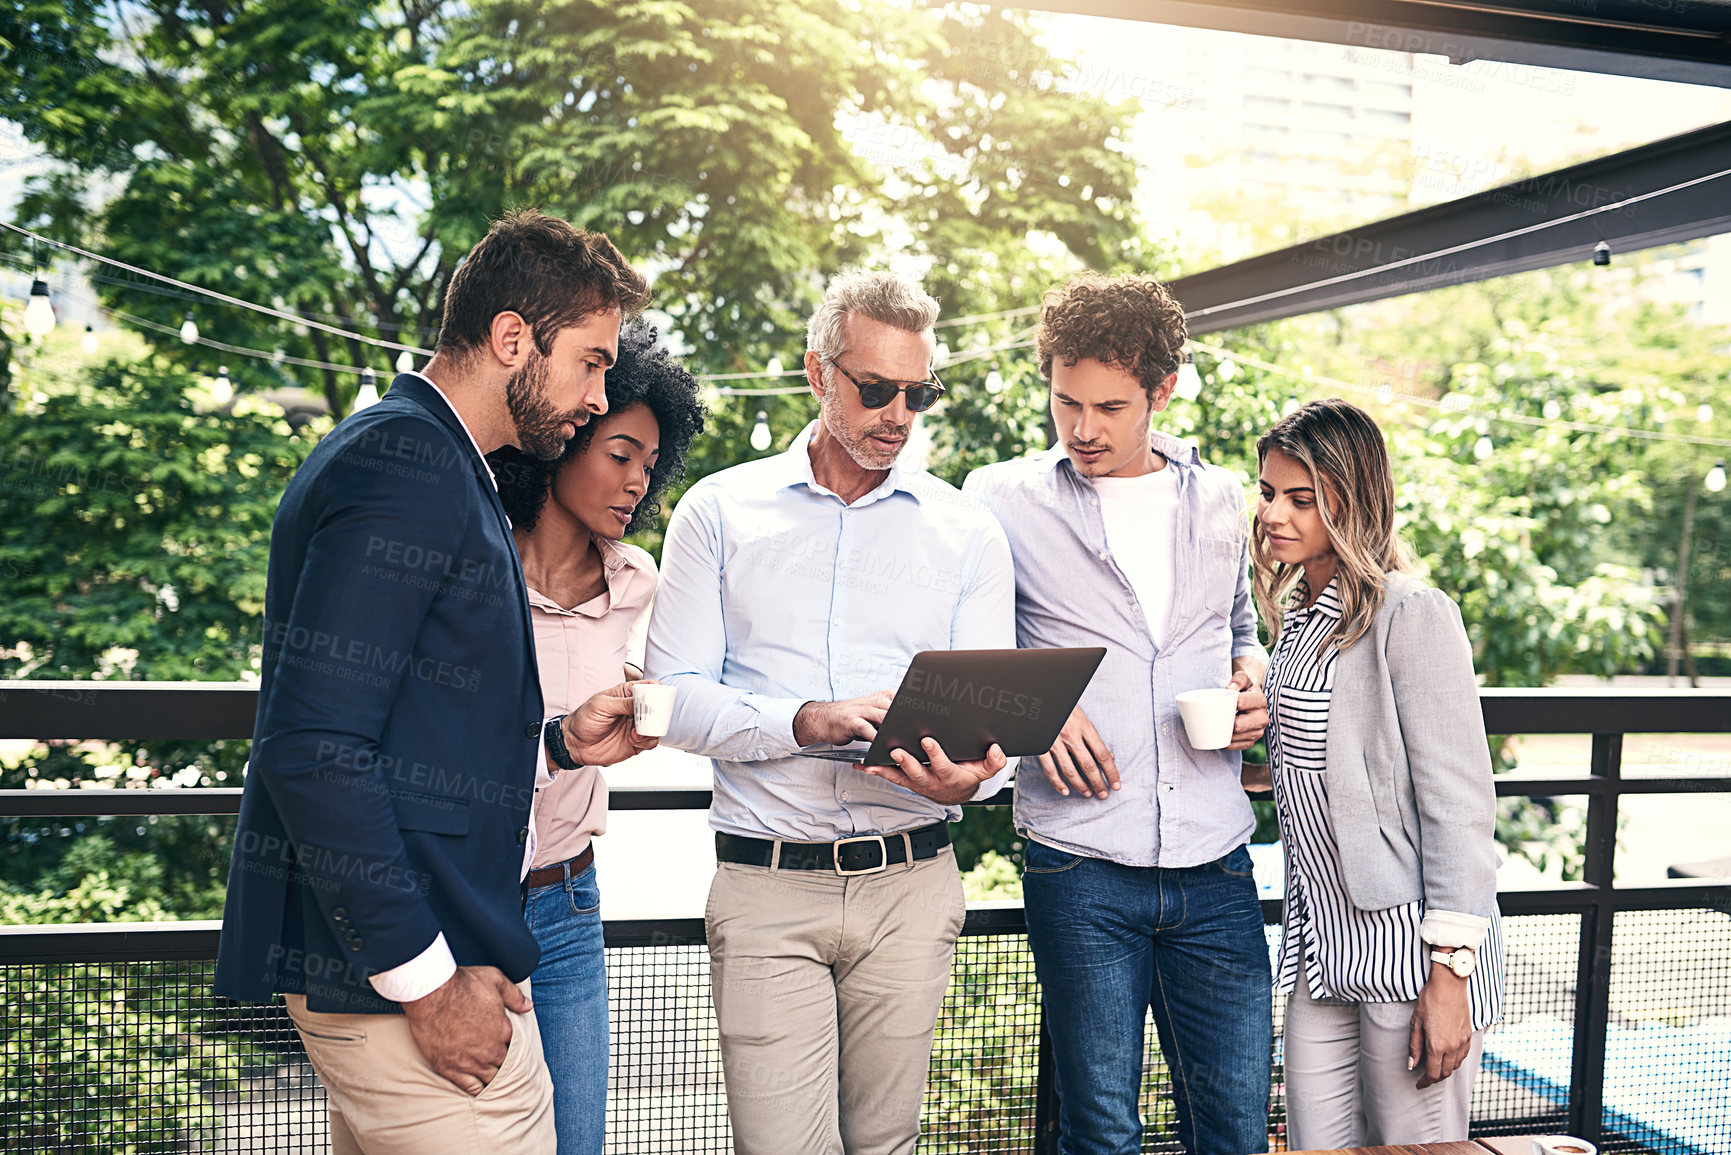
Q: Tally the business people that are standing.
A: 5